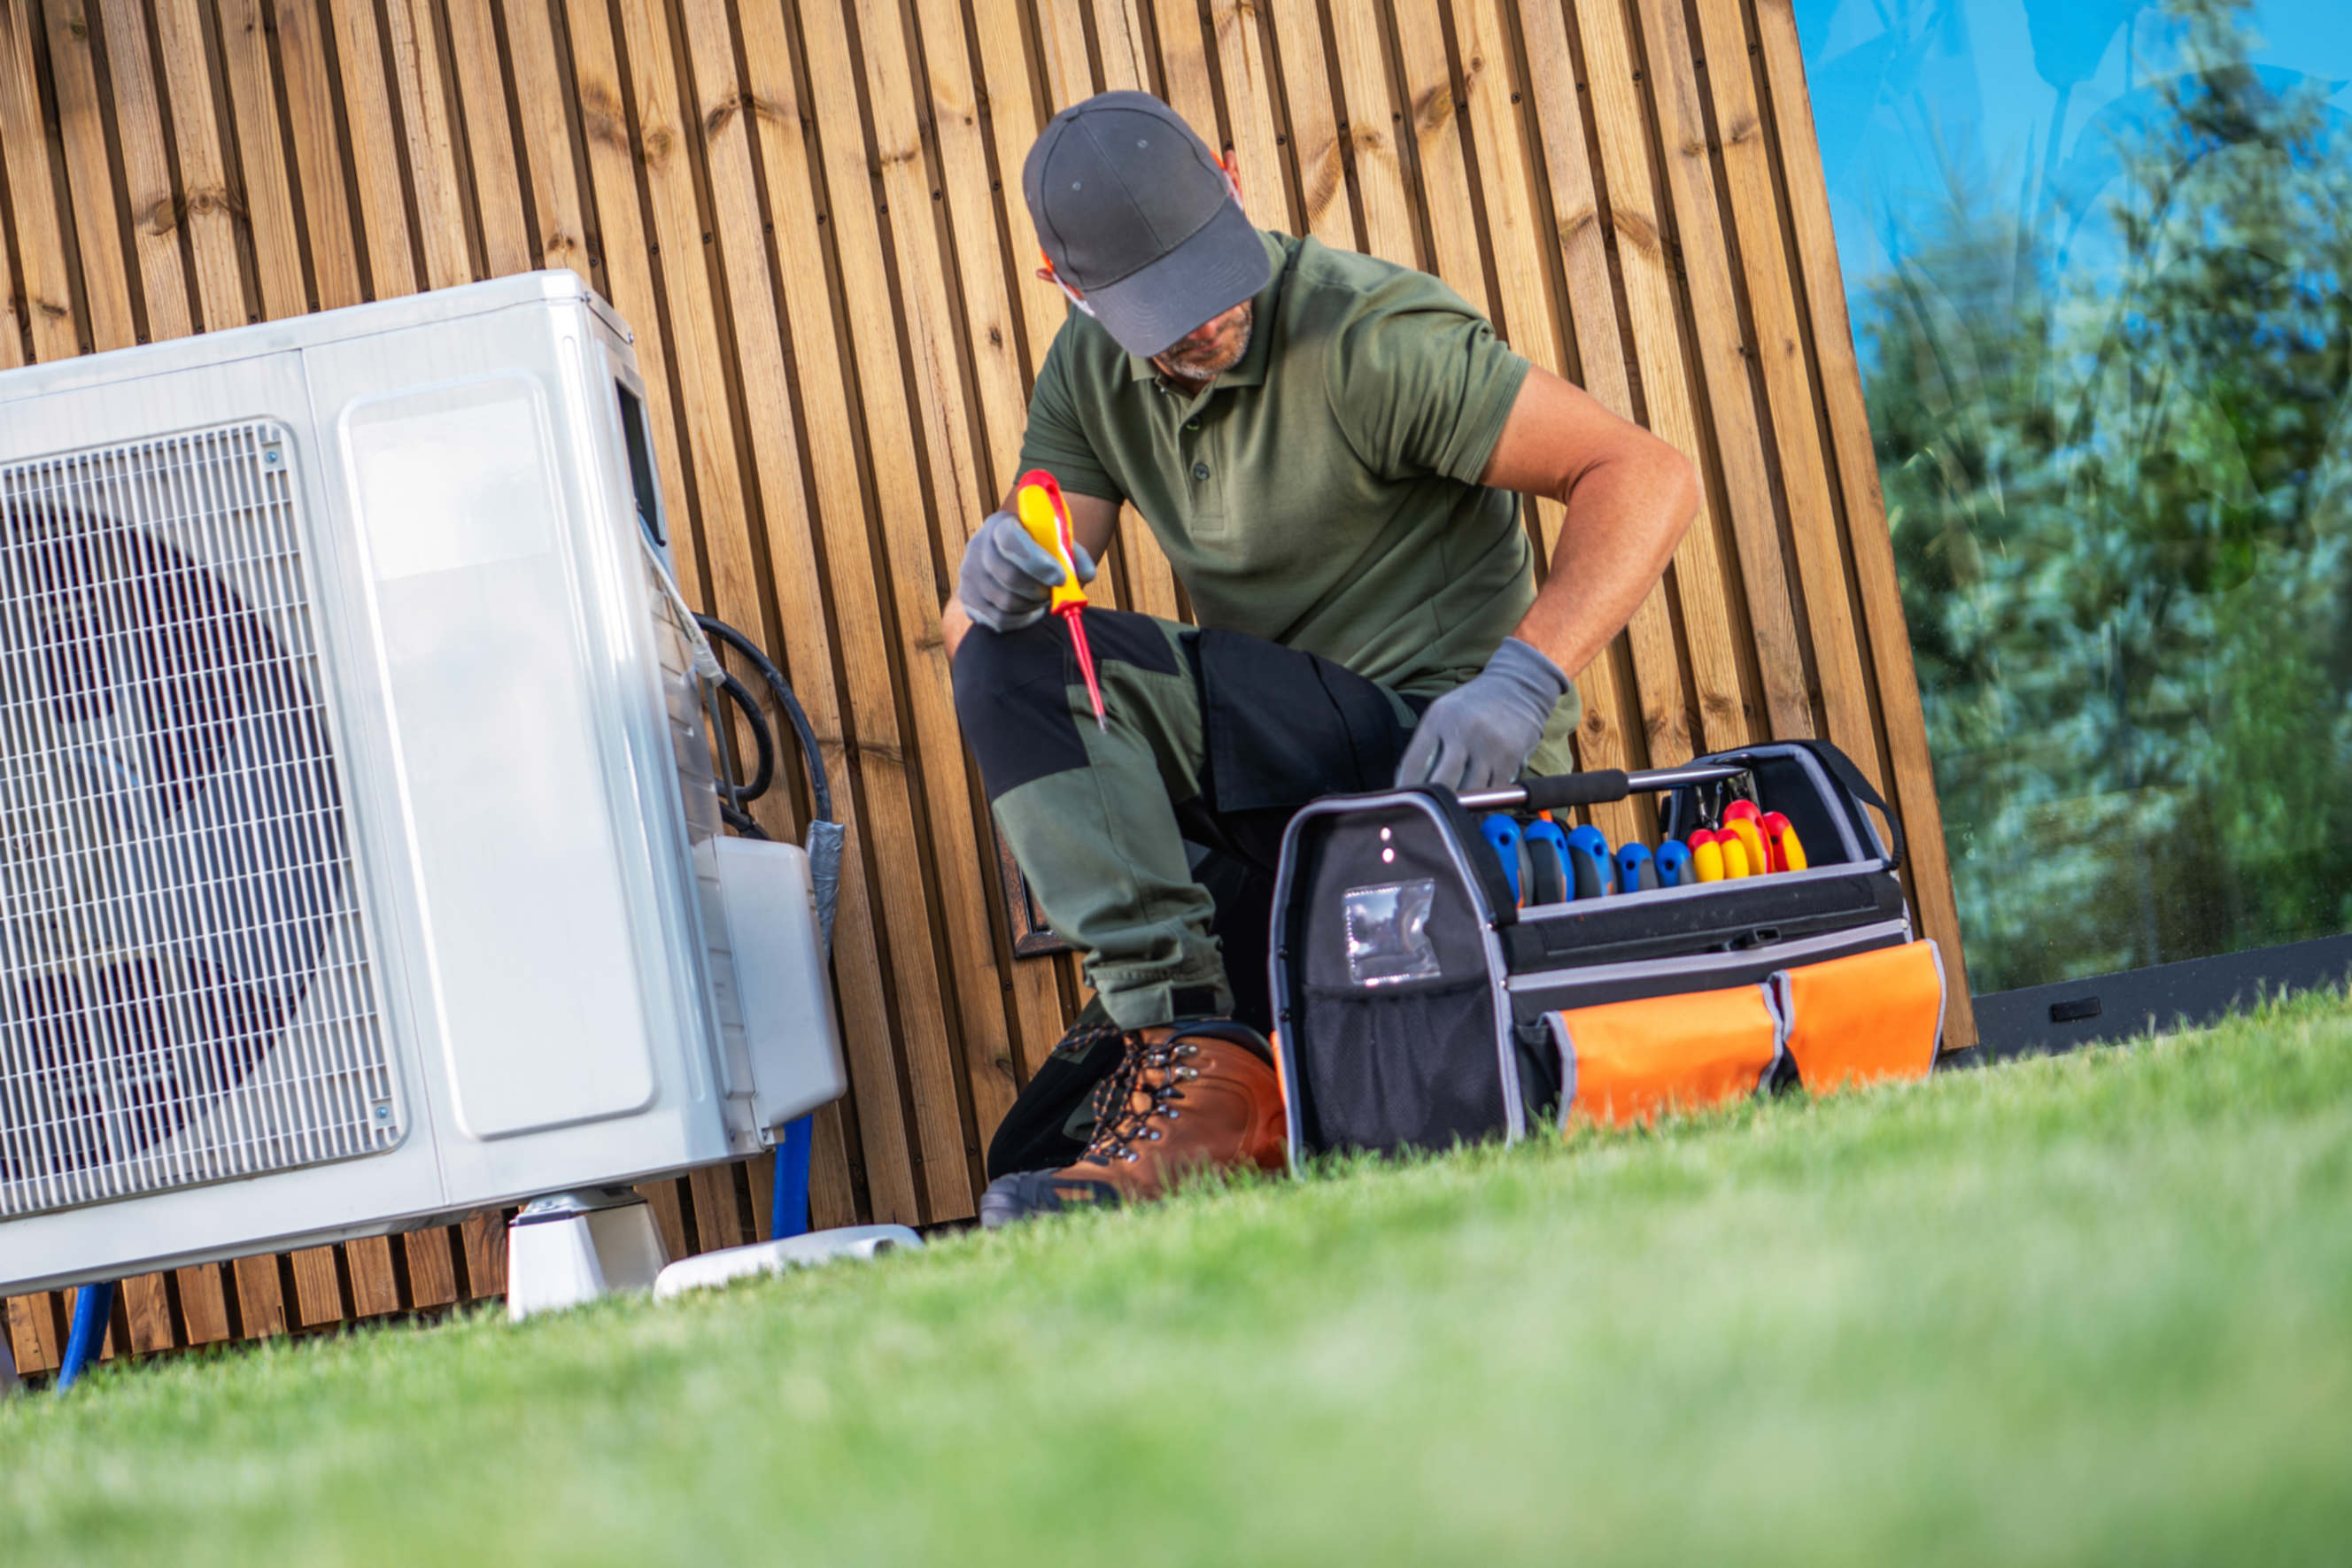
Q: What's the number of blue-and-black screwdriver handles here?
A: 5